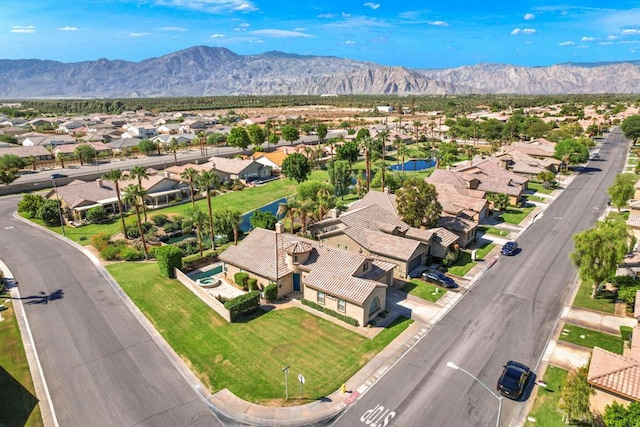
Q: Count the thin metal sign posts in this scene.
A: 2